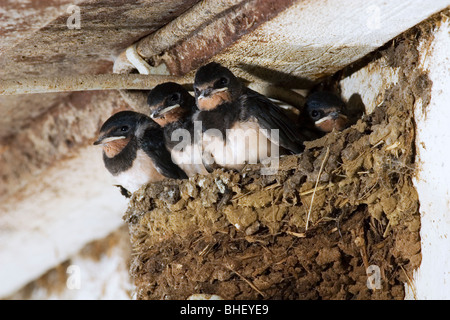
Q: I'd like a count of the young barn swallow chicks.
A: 4